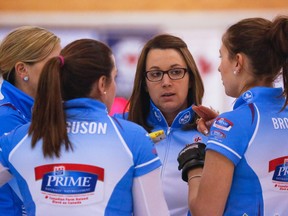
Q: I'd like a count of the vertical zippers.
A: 1